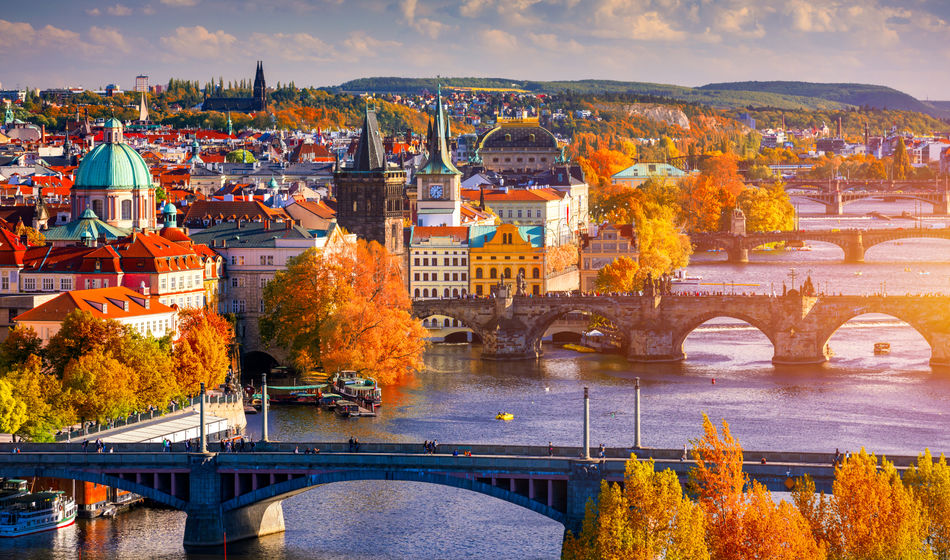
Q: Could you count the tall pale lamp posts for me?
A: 4